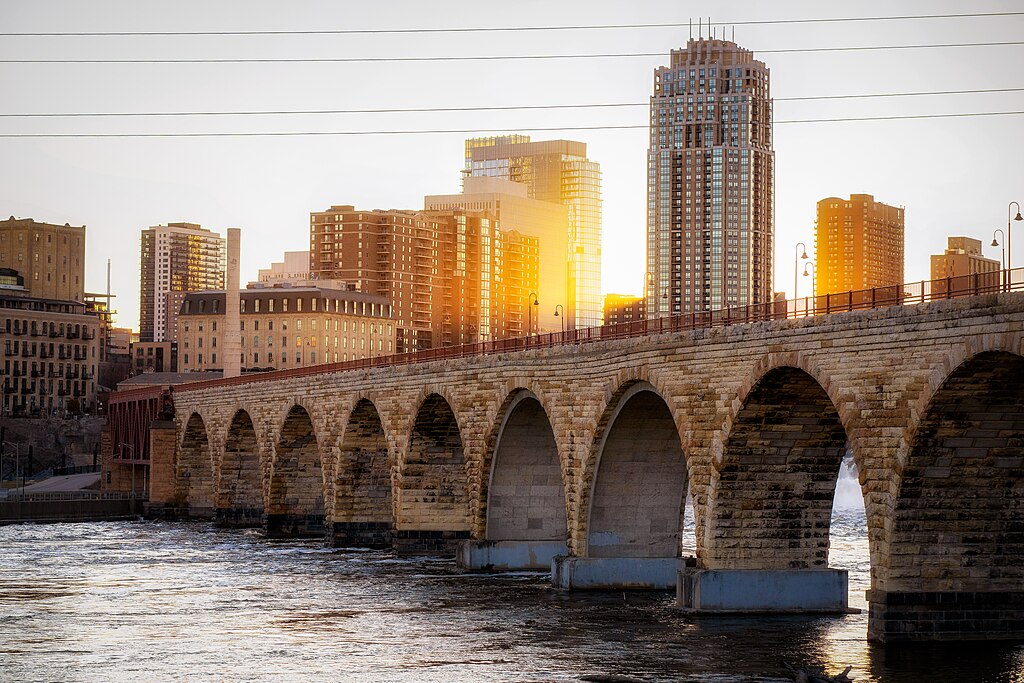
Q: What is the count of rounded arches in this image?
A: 9